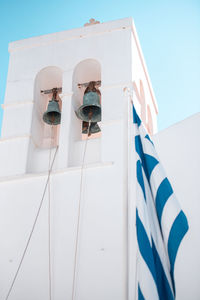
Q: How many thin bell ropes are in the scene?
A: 3